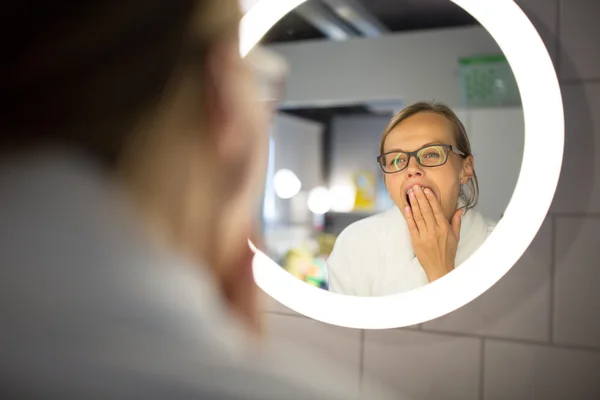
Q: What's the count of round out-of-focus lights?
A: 3